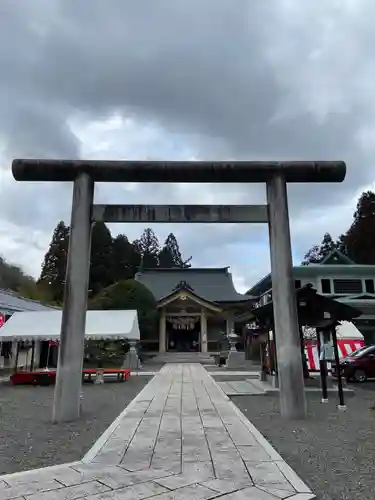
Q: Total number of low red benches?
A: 2